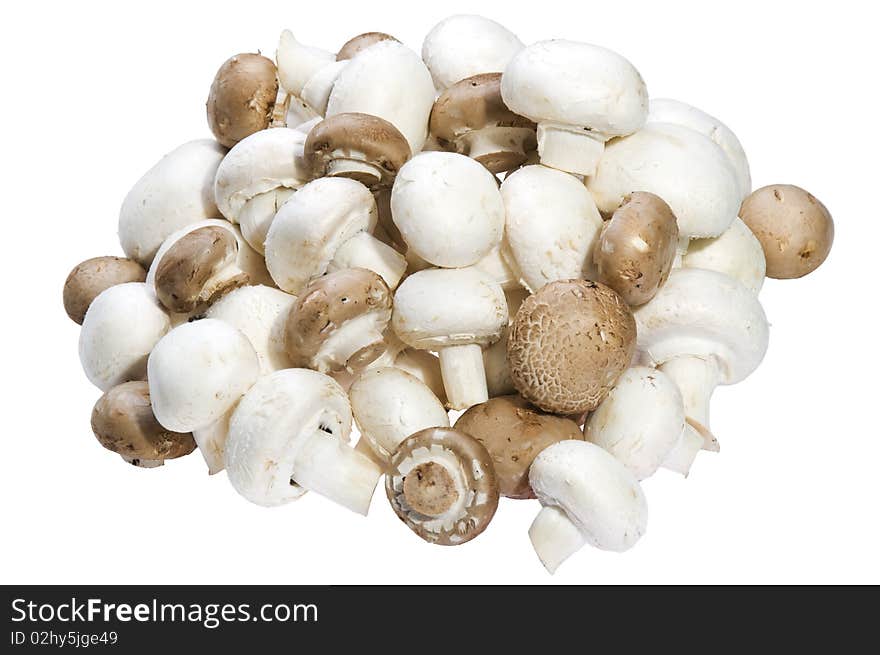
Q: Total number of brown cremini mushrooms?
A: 13